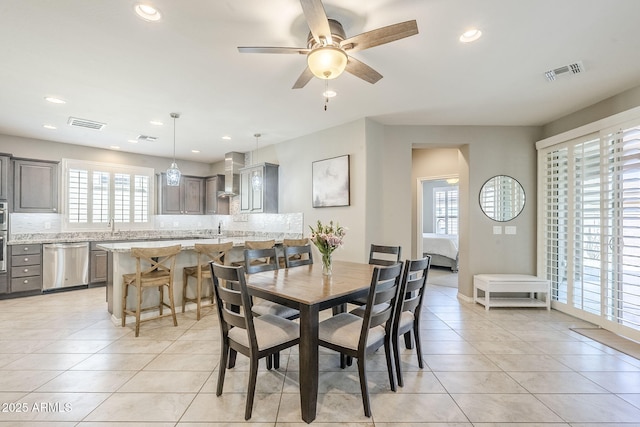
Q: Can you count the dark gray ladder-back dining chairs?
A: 6